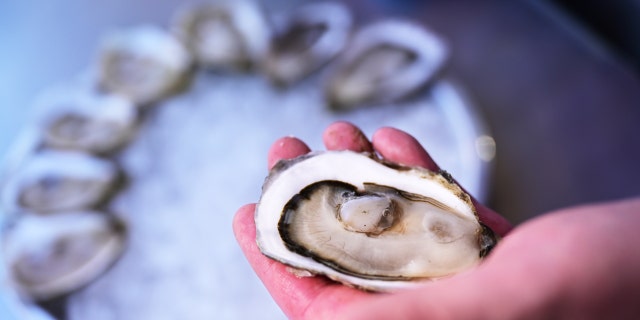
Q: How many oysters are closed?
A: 0